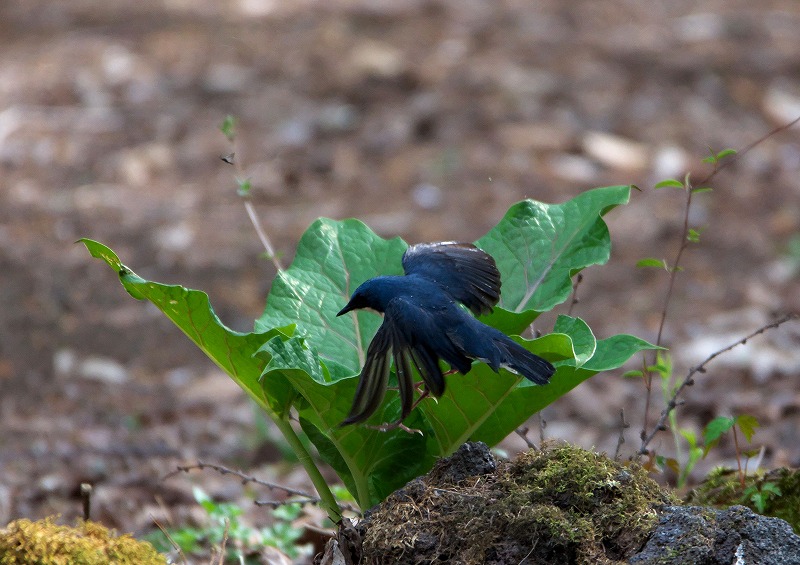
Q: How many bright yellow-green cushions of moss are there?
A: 1